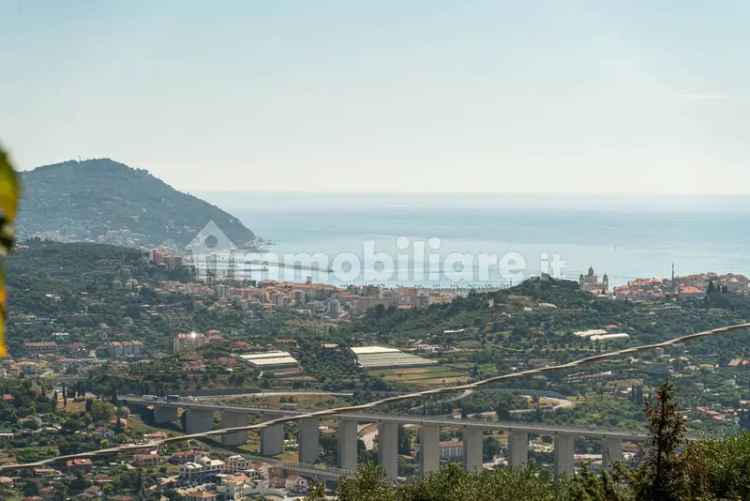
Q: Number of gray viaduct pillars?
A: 12